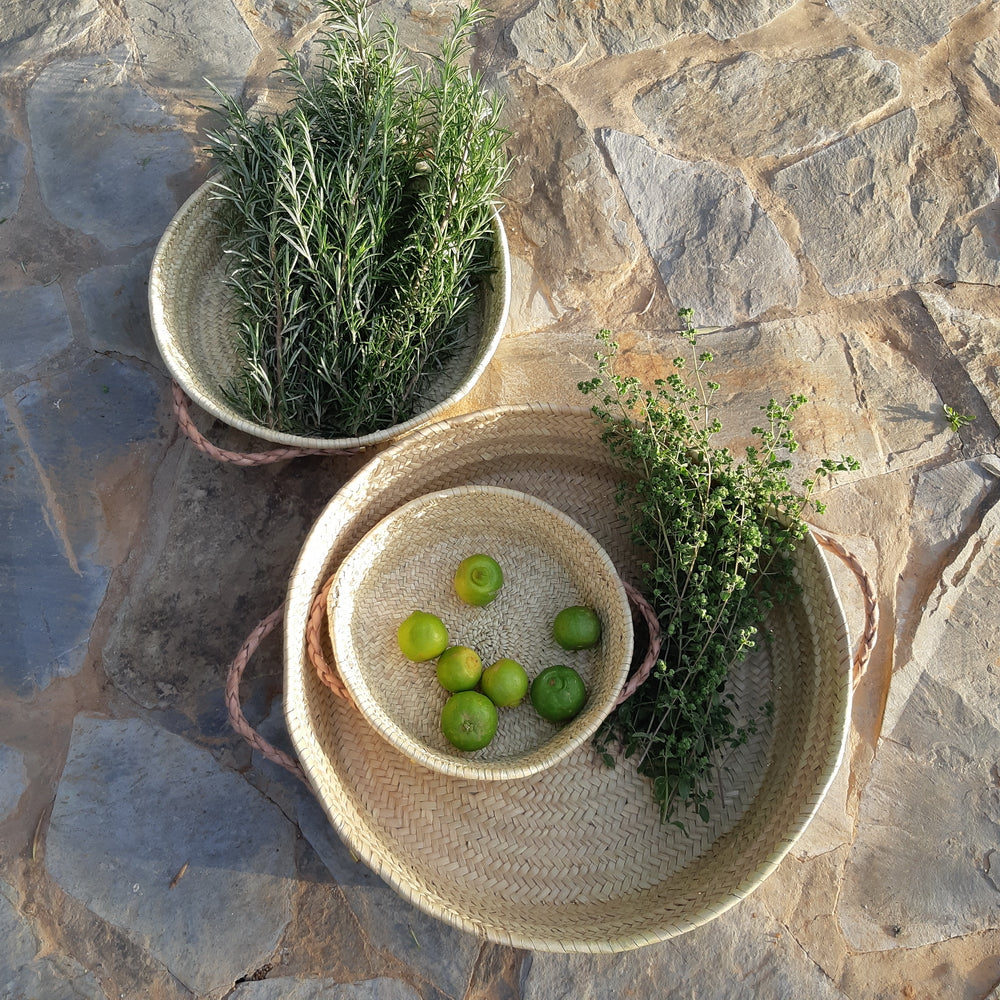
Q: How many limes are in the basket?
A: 7